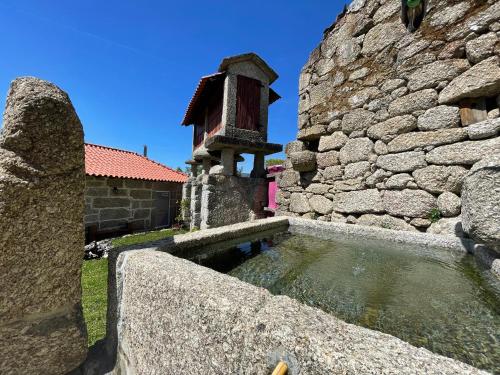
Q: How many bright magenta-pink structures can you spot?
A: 1